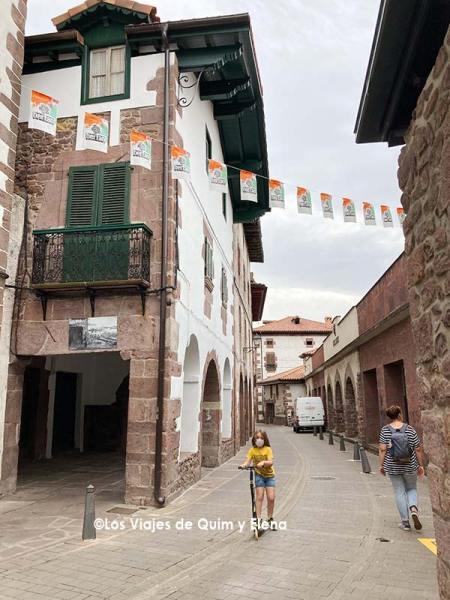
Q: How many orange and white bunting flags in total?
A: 13